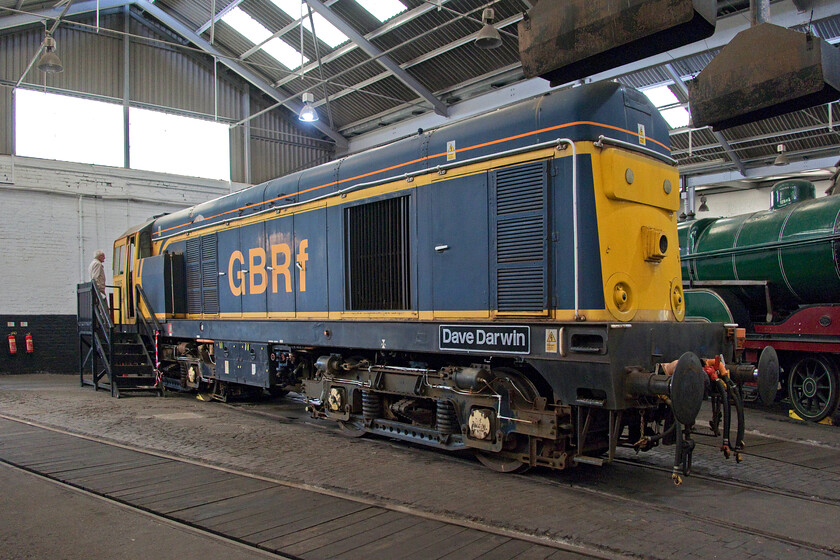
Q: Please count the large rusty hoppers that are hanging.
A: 2